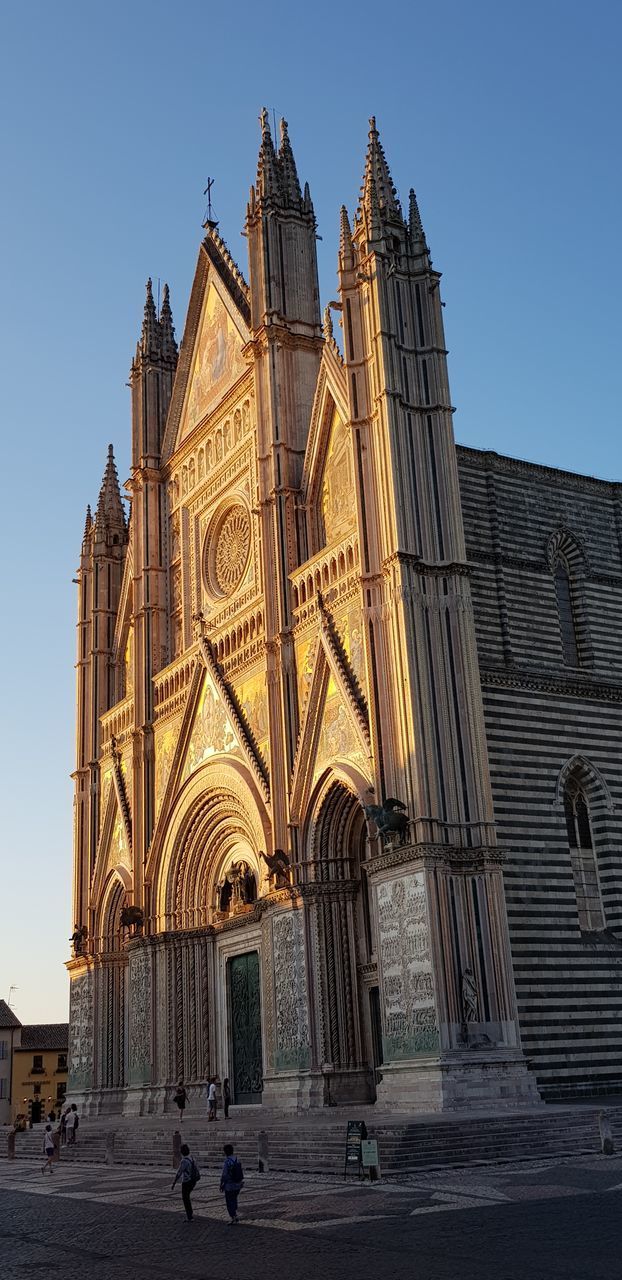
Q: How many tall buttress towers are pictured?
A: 4